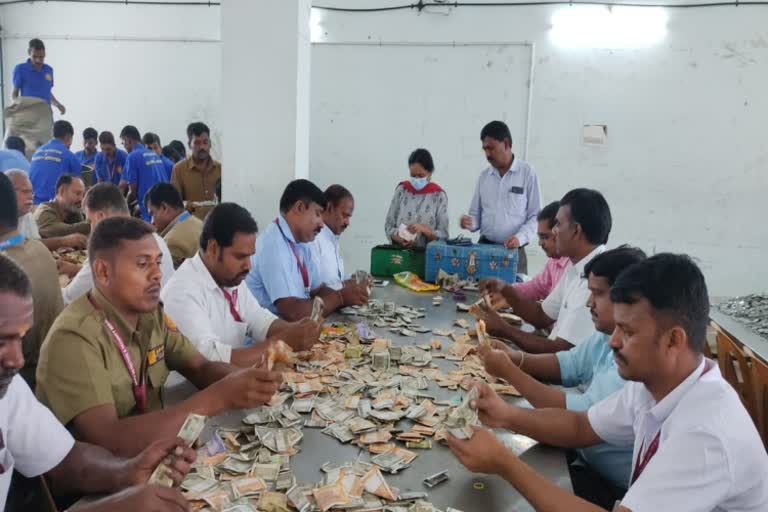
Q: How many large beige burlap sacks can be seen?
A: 1